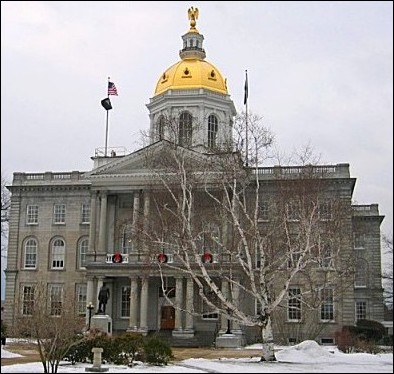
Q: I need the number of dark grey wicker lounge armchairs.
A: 0